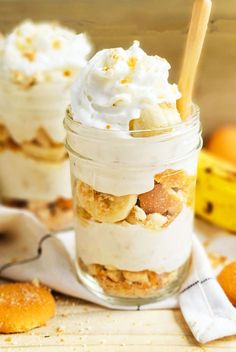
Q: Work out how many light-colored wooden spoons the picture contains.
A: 1